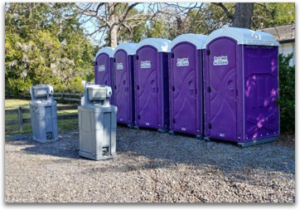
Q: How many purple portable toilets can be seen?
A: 5